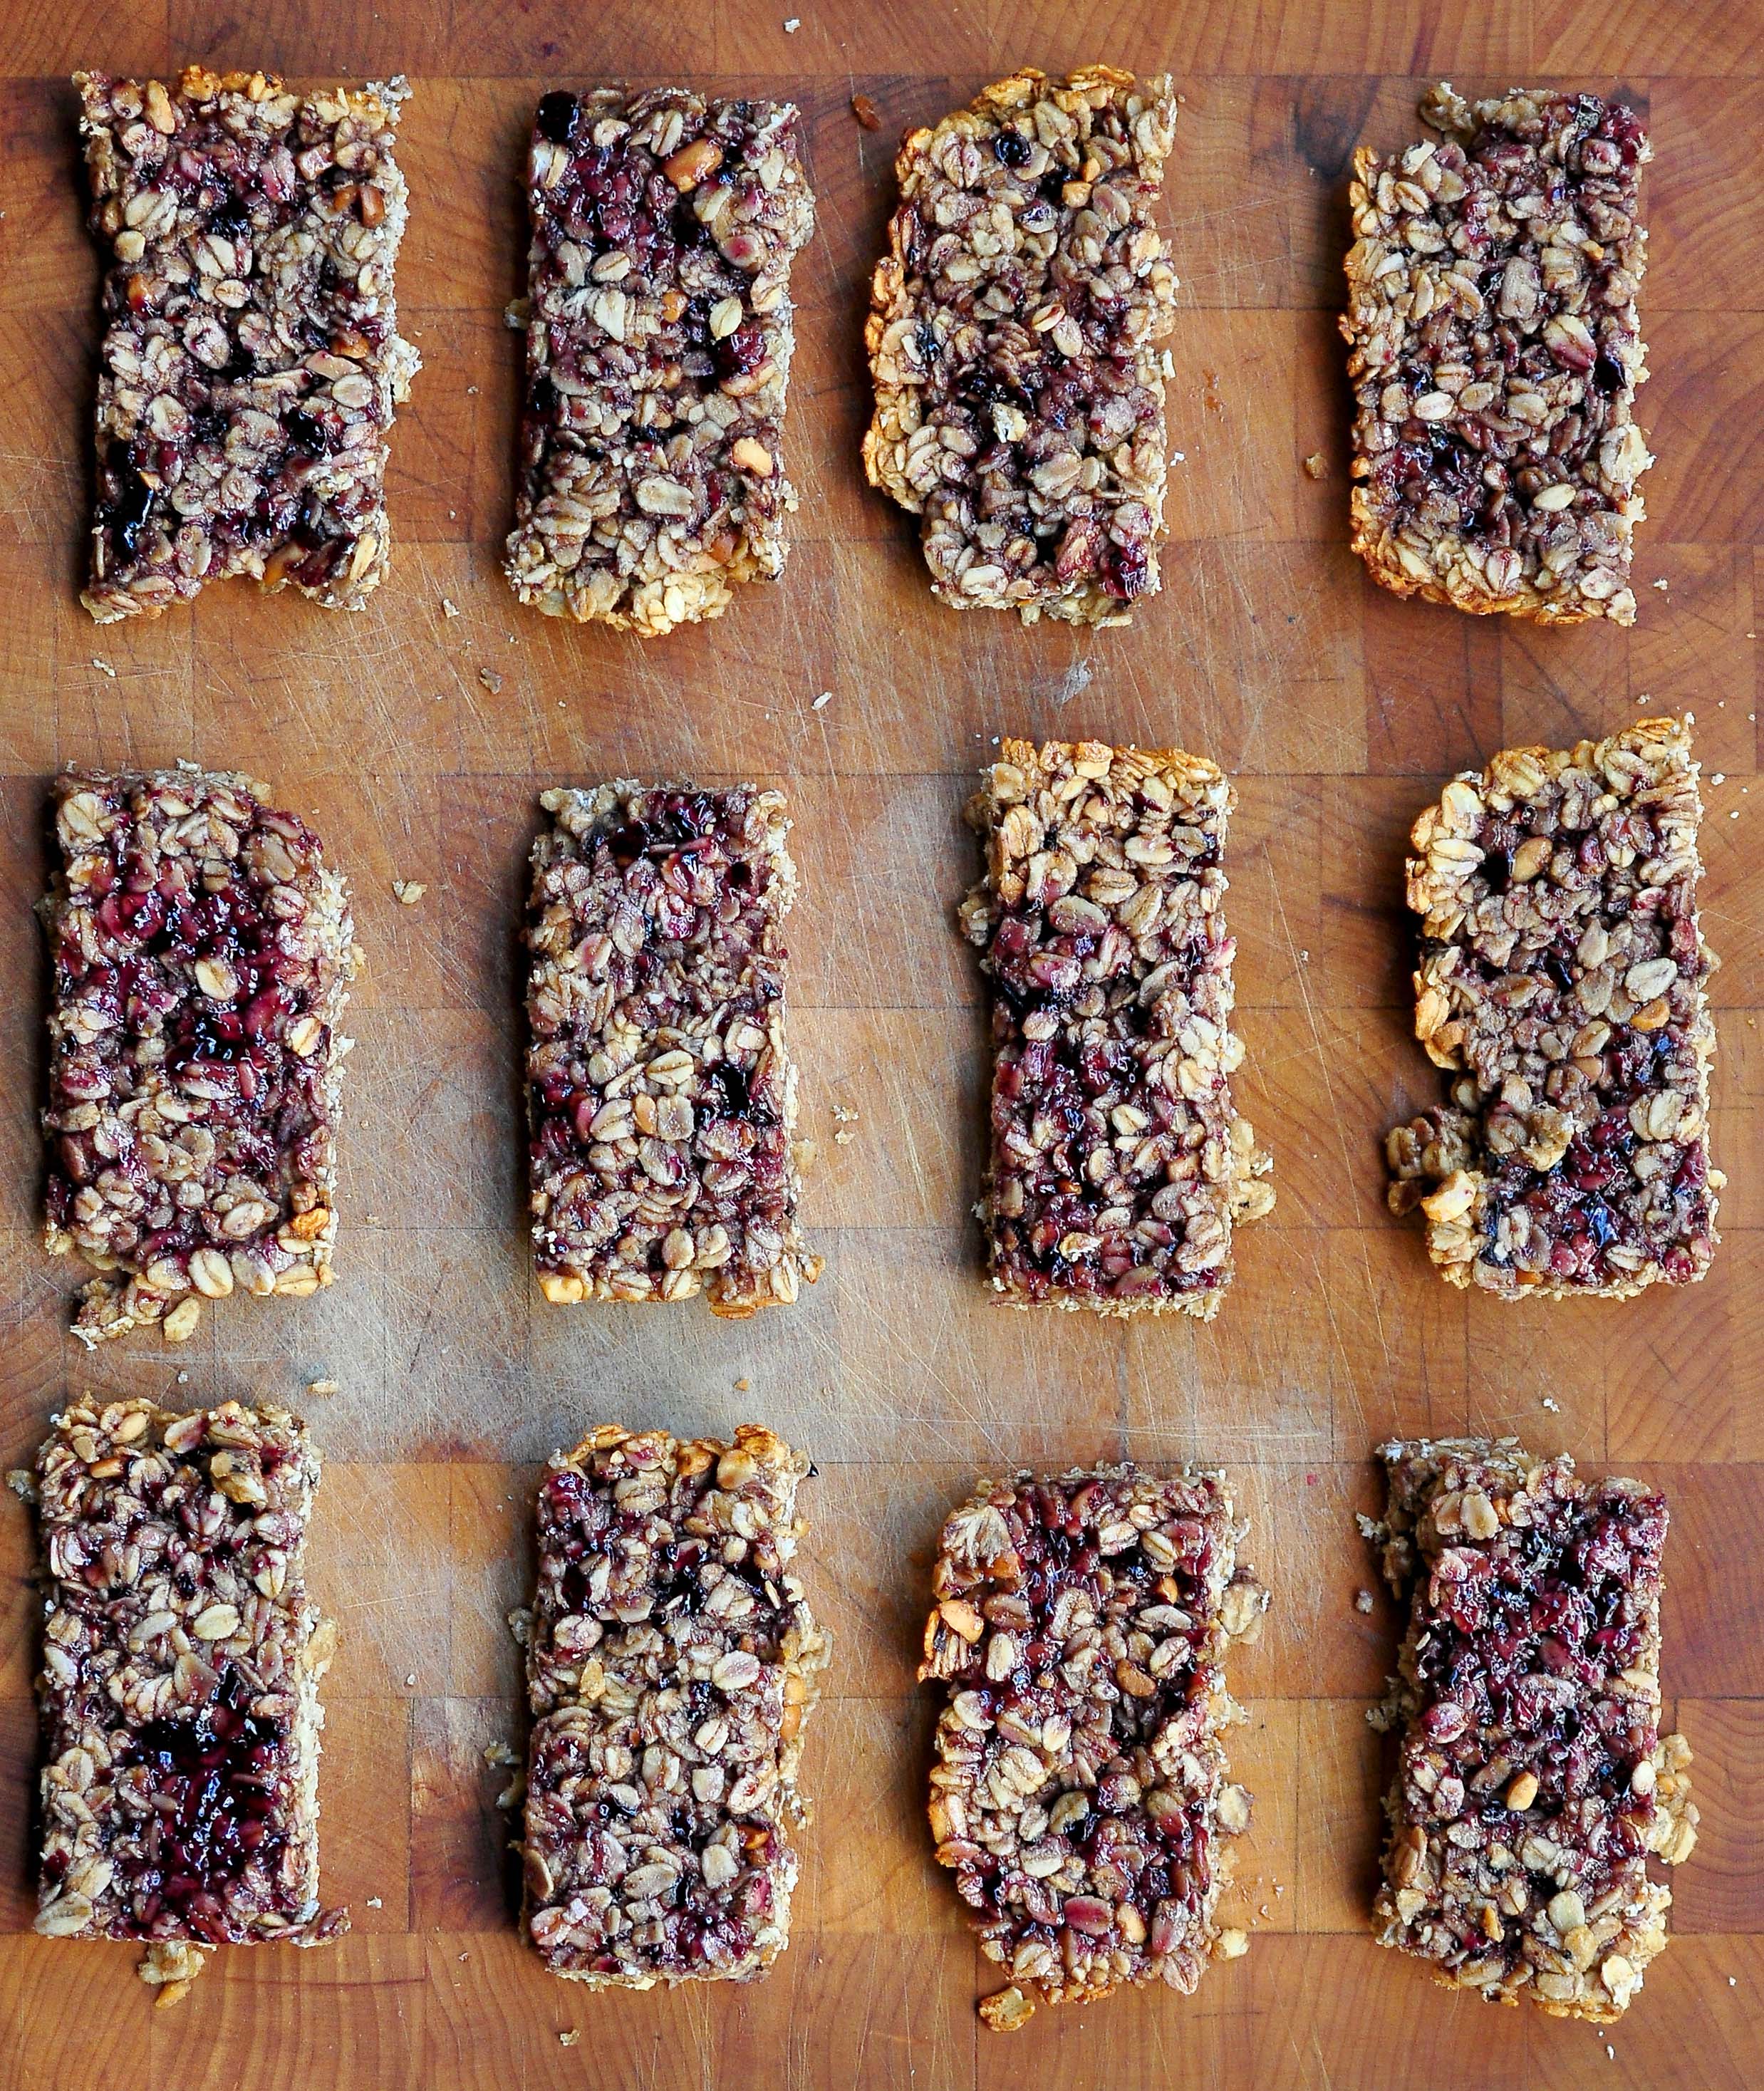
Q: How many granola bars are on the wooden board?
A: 12